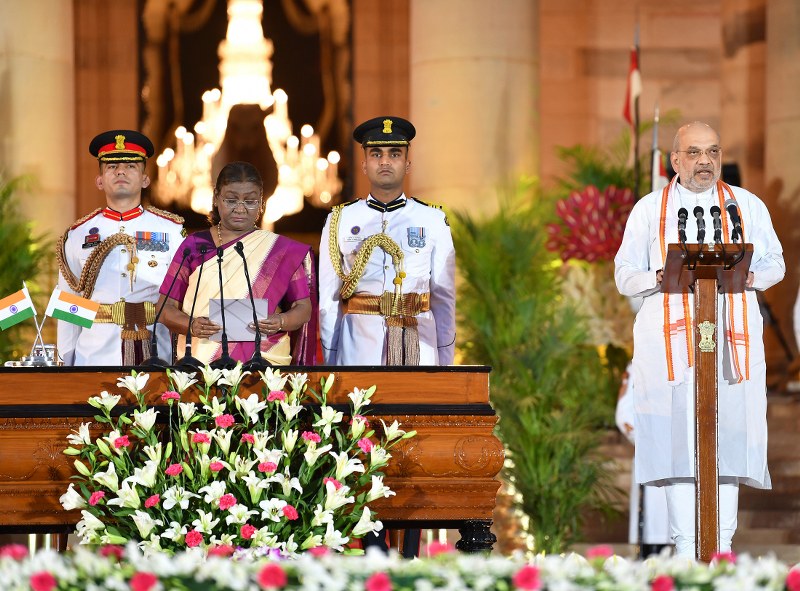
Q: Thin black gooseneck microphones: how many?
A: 4